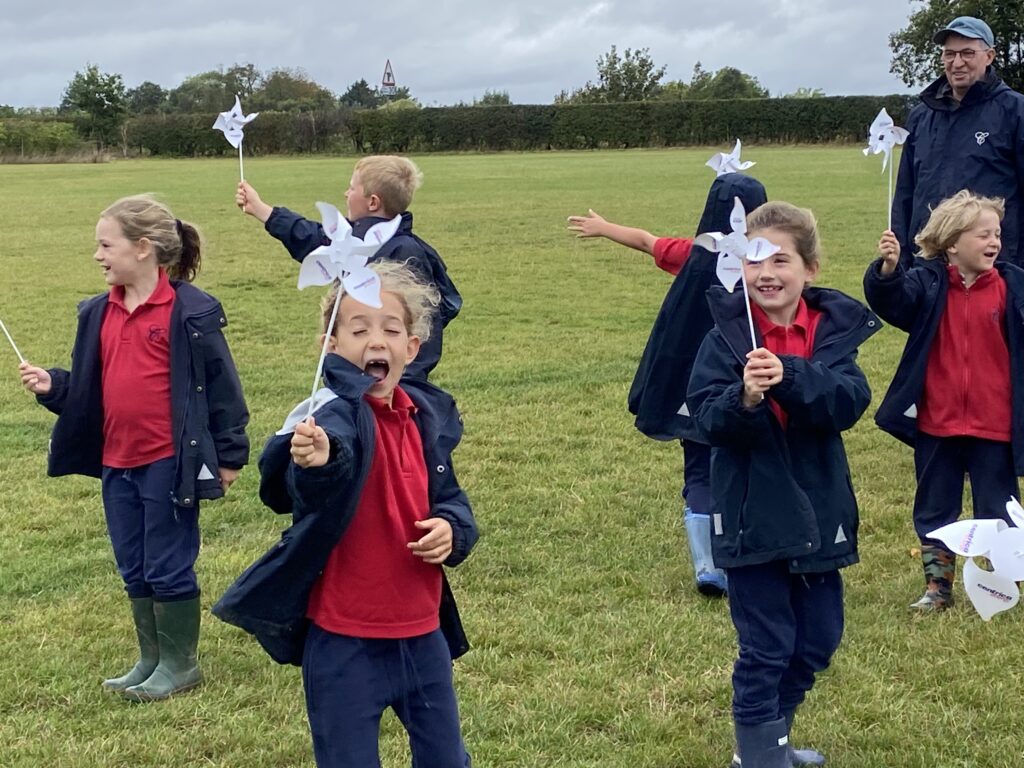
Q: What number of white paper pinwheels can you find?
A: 6